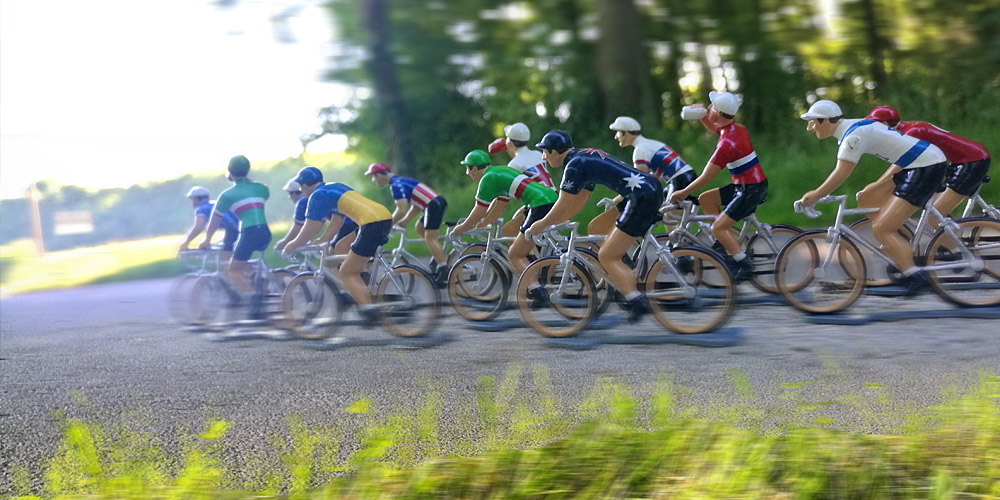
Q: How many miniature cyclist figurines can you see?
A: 12